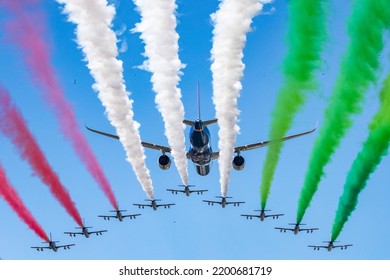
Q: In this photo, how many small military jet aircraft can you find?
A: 9